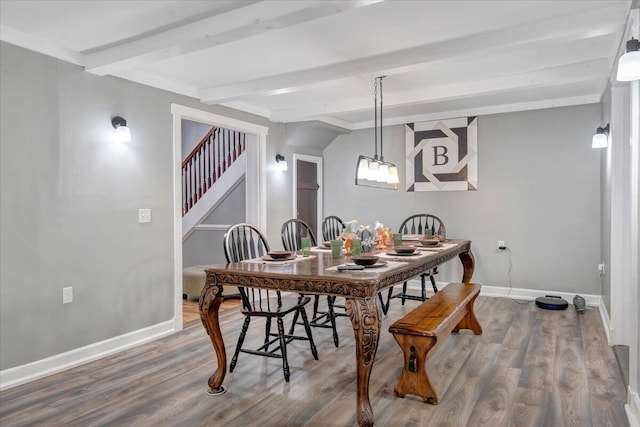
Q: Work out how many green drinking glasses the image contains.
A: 5